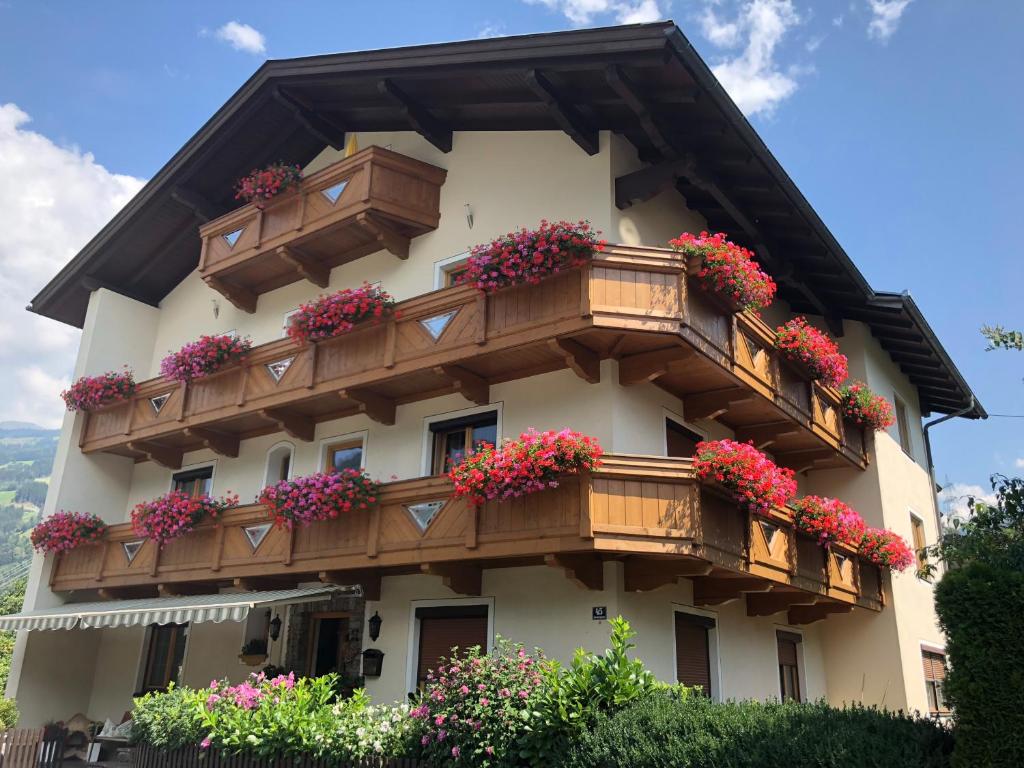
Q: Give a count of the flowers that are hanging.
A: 15